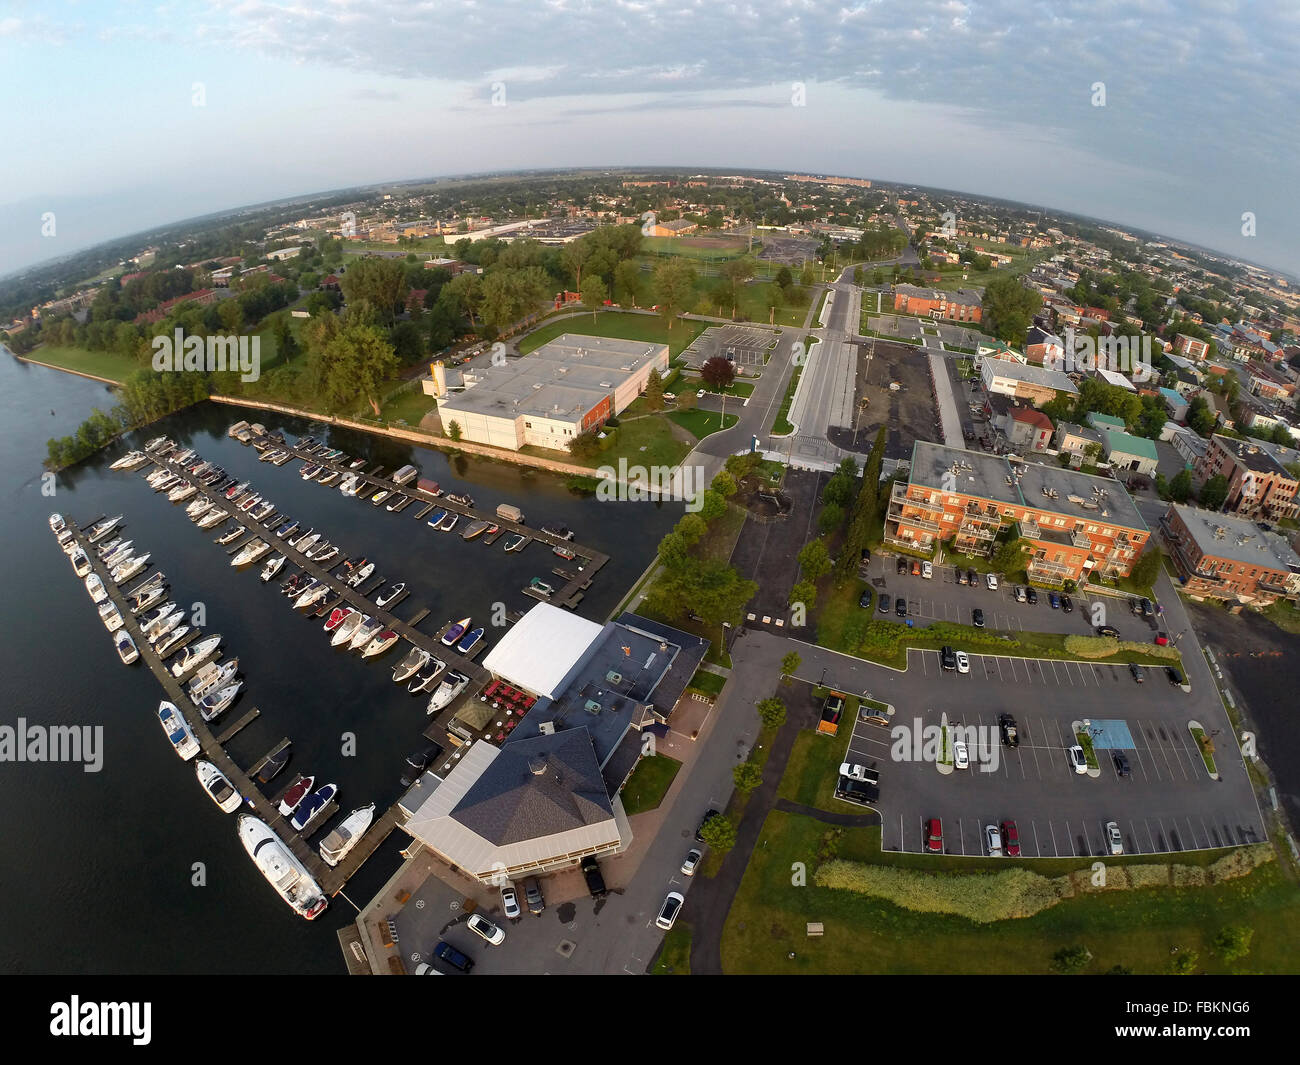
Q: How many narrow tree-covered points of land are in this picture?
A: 1